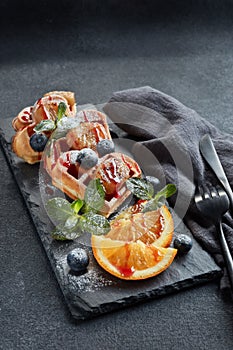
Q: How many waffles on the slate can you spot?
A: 3